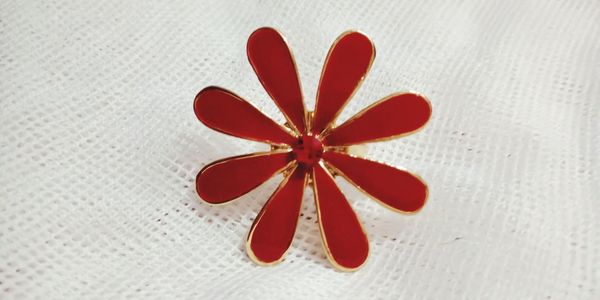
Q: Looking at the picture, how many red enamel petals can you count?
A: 8